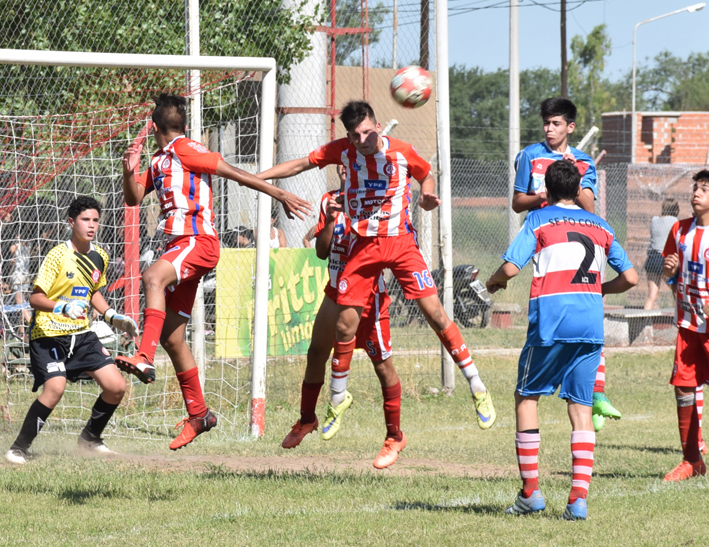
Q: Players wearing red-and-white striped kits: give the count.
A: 4